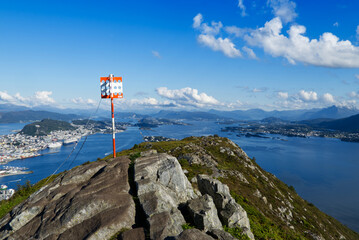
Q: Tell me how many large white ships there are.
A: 2